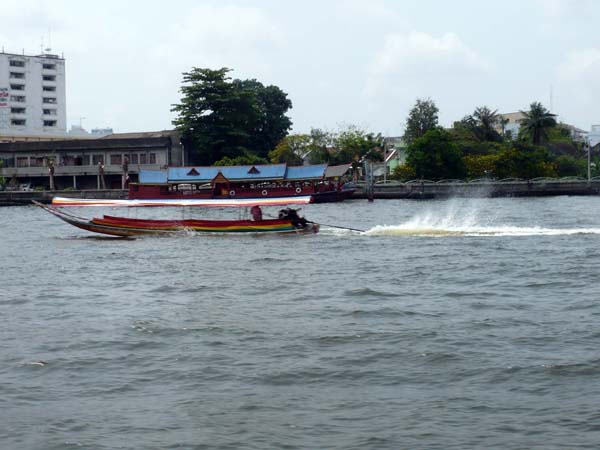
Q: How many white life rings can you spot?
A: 3